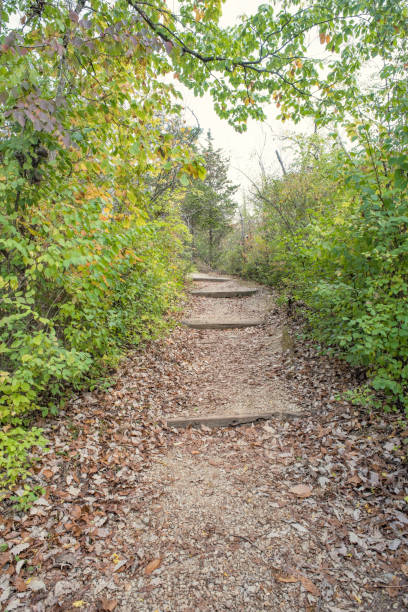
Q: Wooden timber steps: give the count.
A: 4